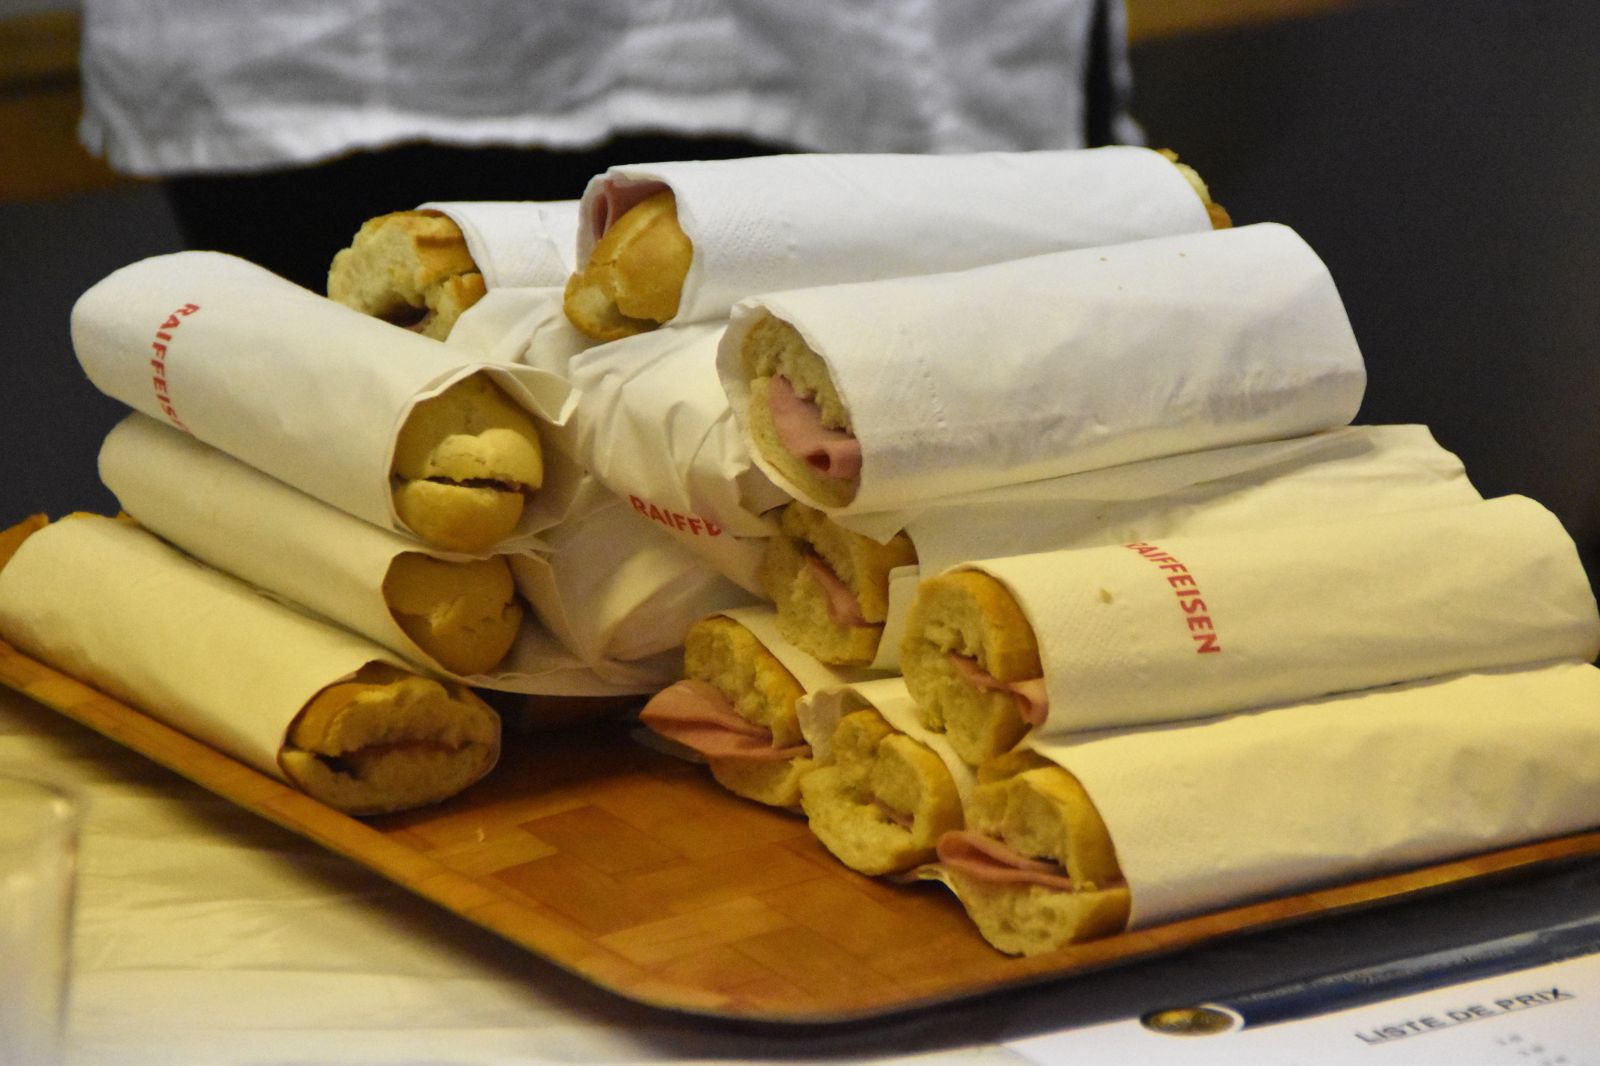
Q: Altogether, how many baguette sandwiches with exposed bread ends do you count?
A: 11